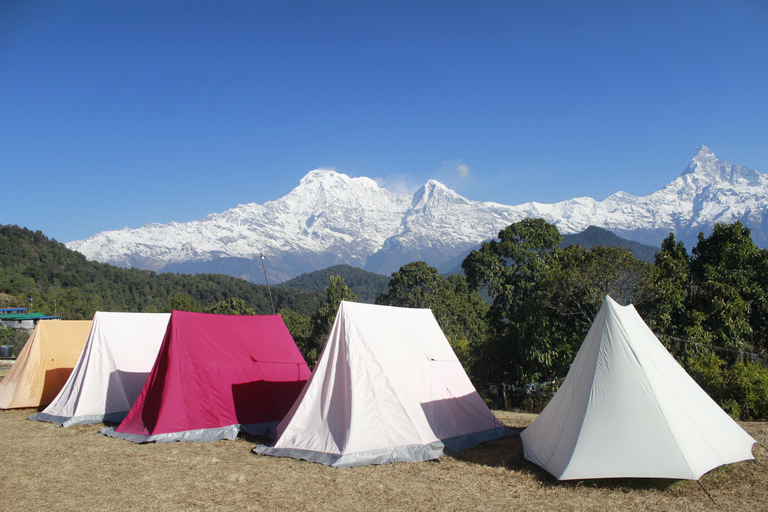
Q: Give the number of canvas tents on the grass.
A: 5